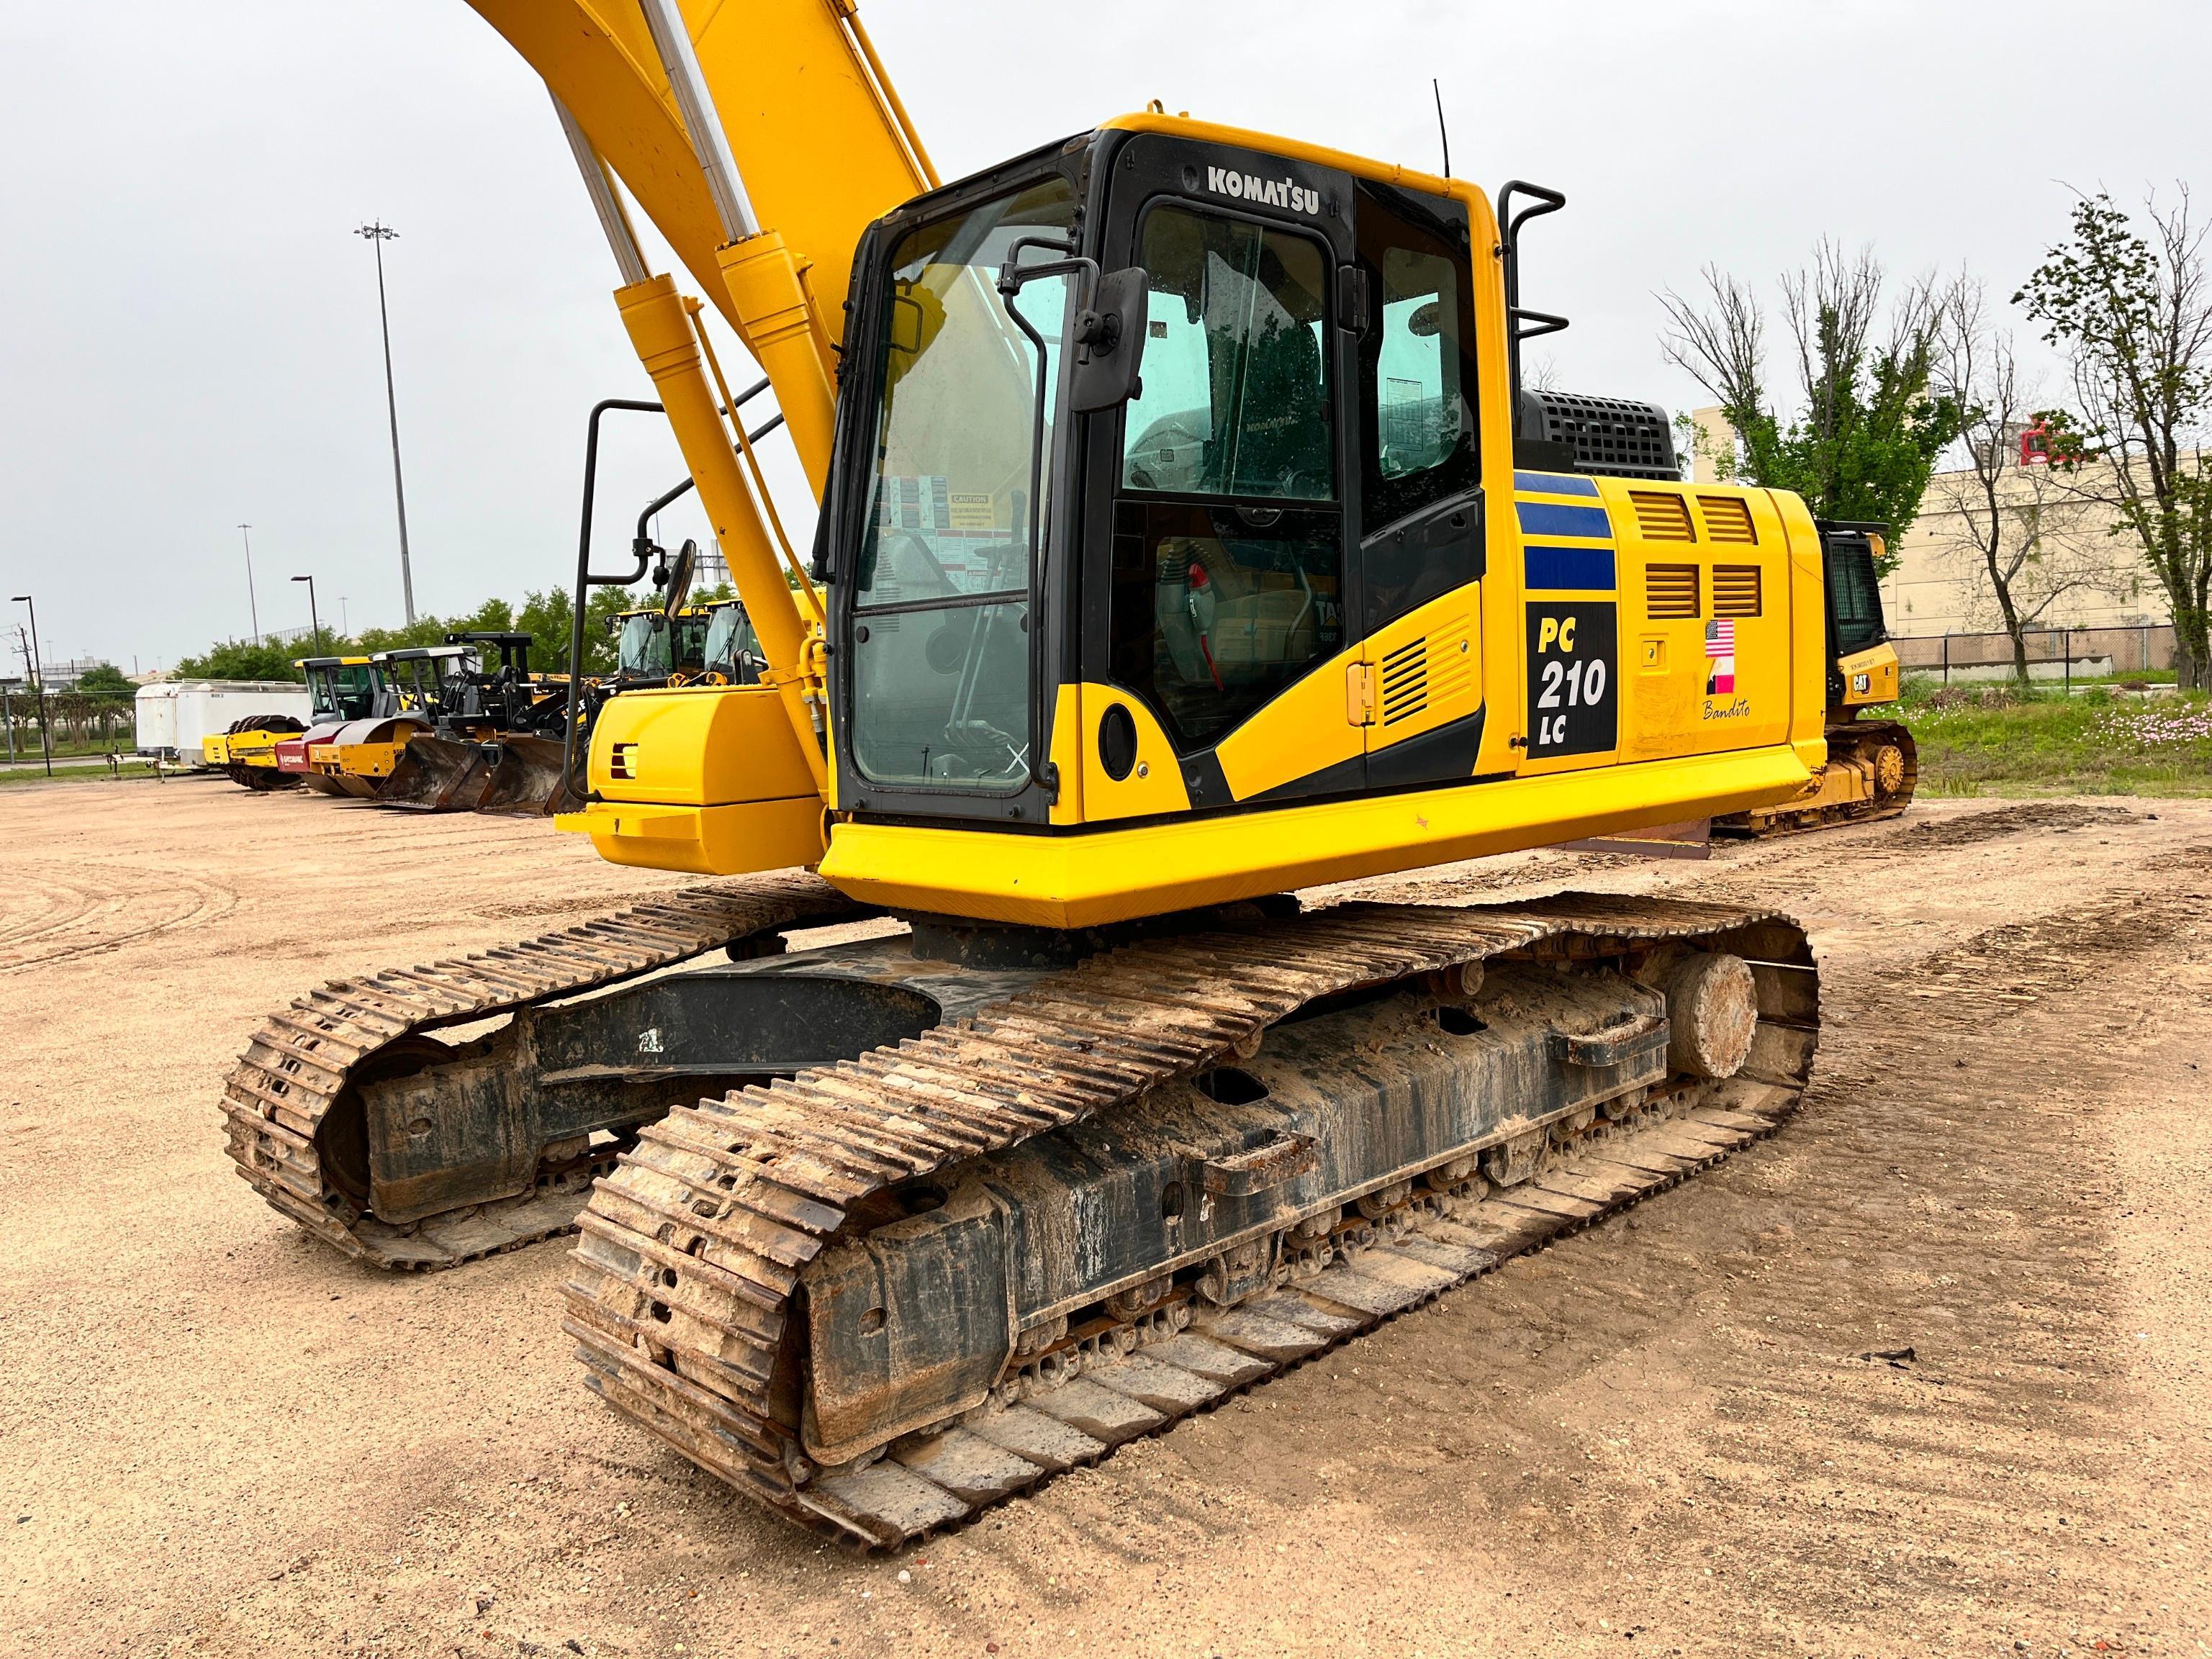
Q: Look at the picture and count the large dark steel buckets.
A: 2